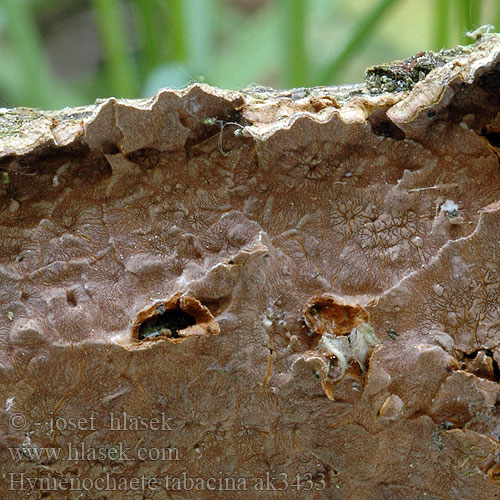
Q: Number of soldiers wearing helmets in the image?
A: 0